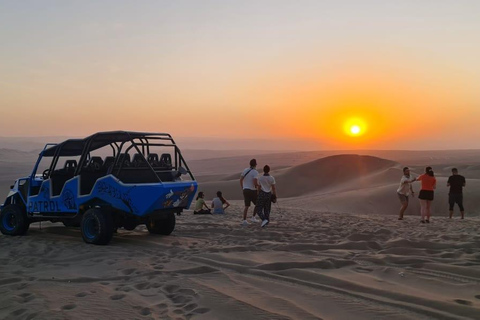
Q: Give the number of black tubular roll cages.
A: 1